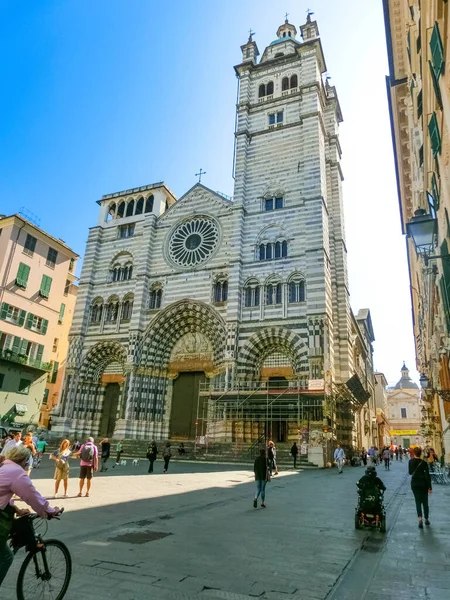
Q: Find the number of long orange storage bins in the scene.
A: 0